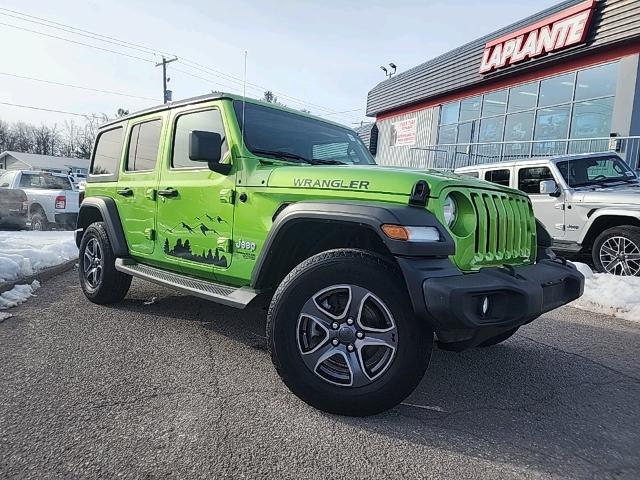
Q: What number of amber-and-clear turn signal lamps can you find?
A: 1